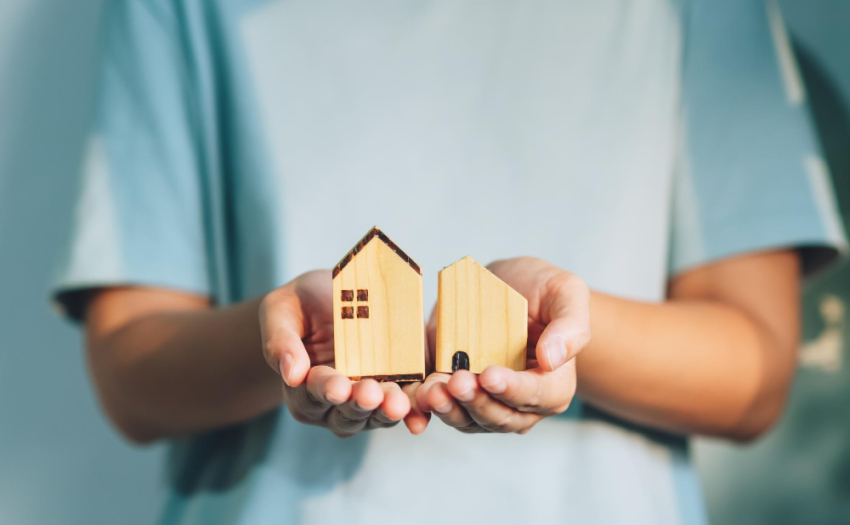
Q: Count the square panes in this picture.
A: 4